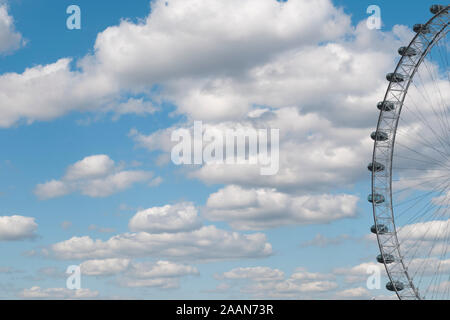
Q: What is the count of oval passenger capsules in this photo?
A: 11